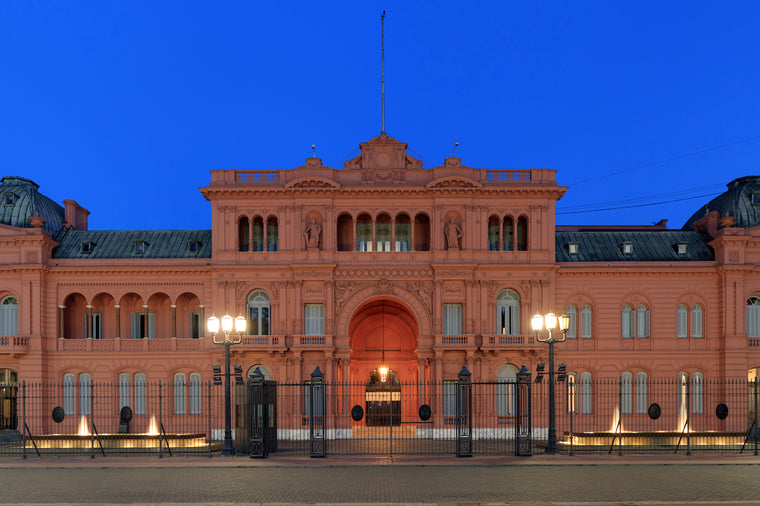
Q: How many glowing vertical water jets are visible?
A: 4